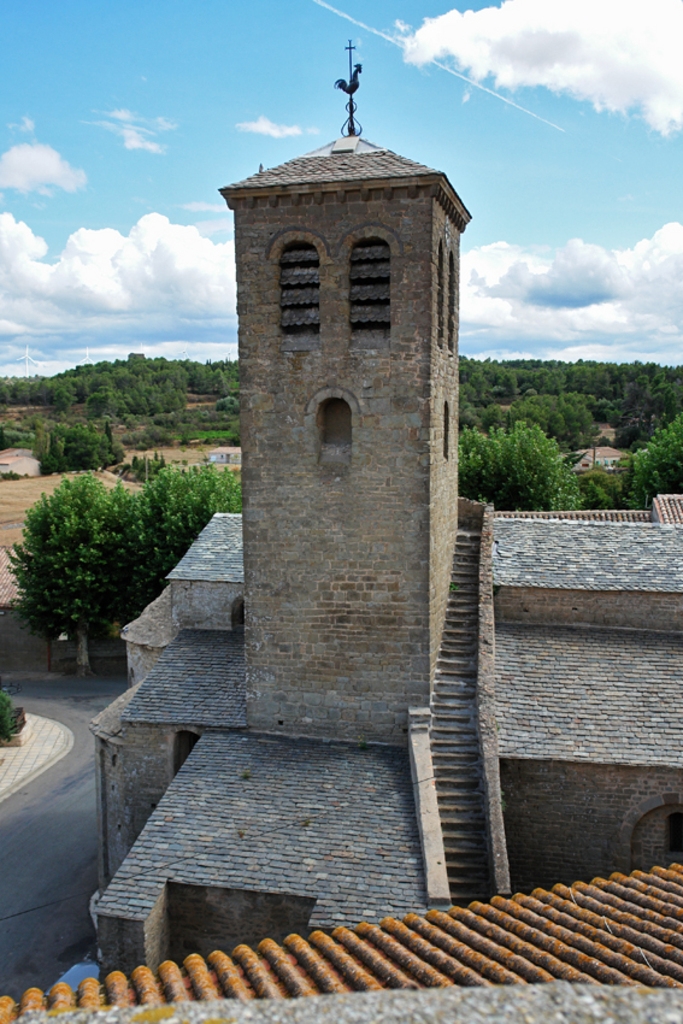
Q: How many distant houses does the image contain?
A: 3